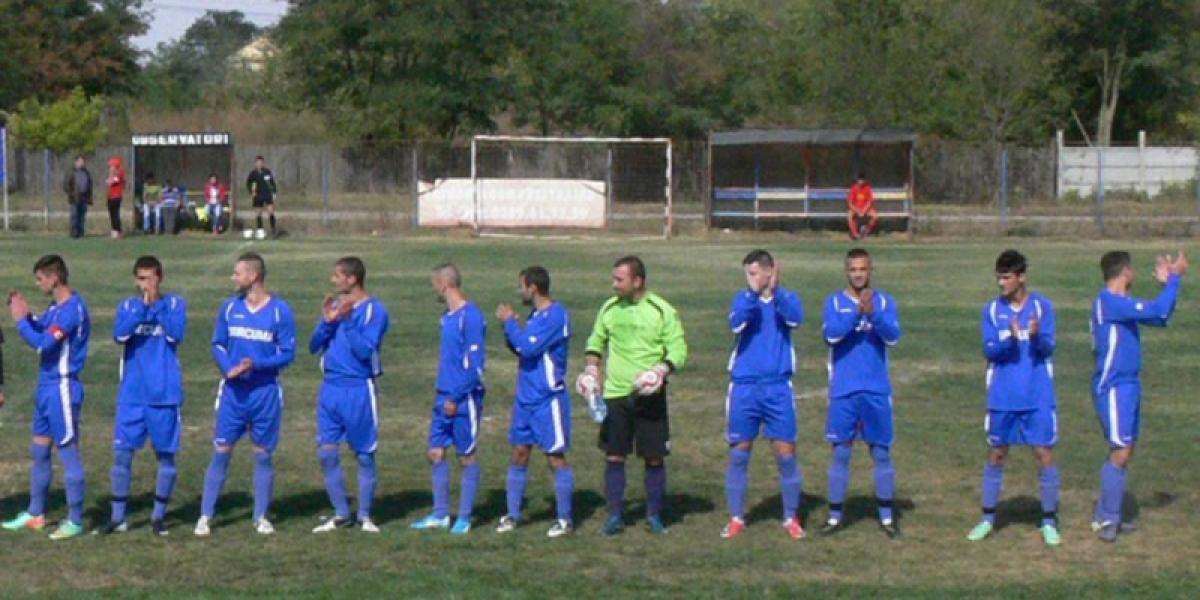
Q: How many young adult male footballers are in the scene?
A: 11